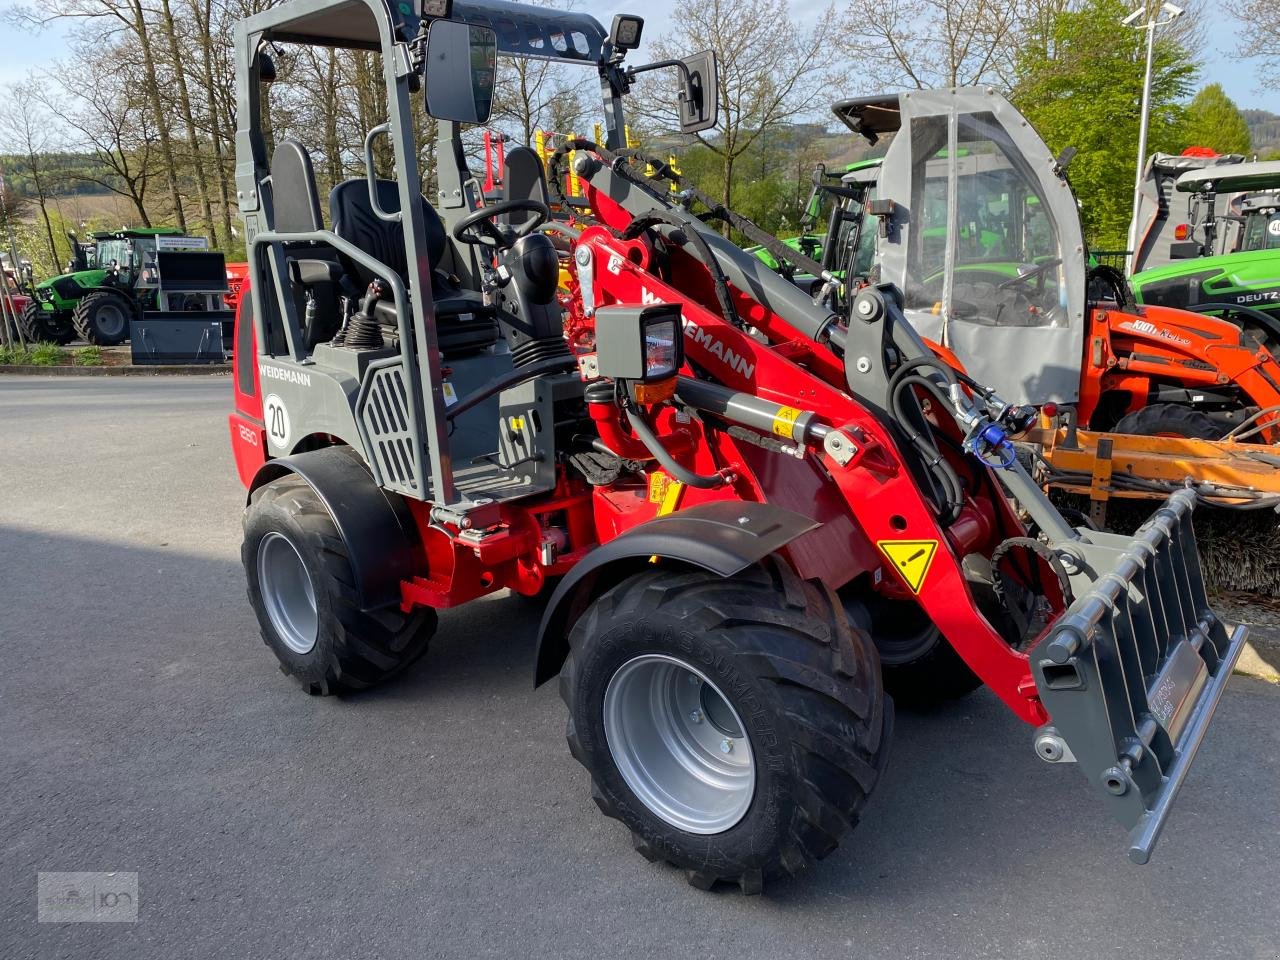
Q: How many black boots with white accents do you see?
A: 0